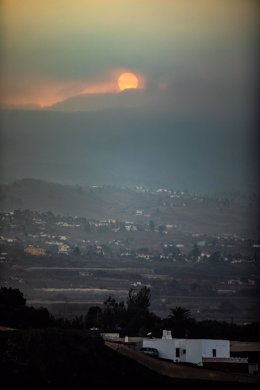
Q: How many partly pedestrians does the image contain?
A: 0